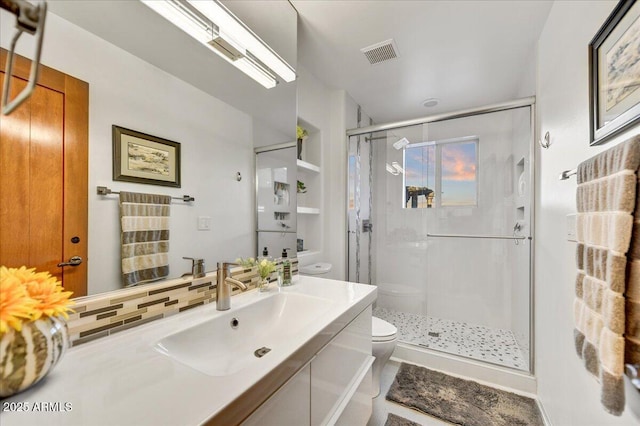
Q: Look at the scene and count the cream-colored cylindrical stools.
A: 0